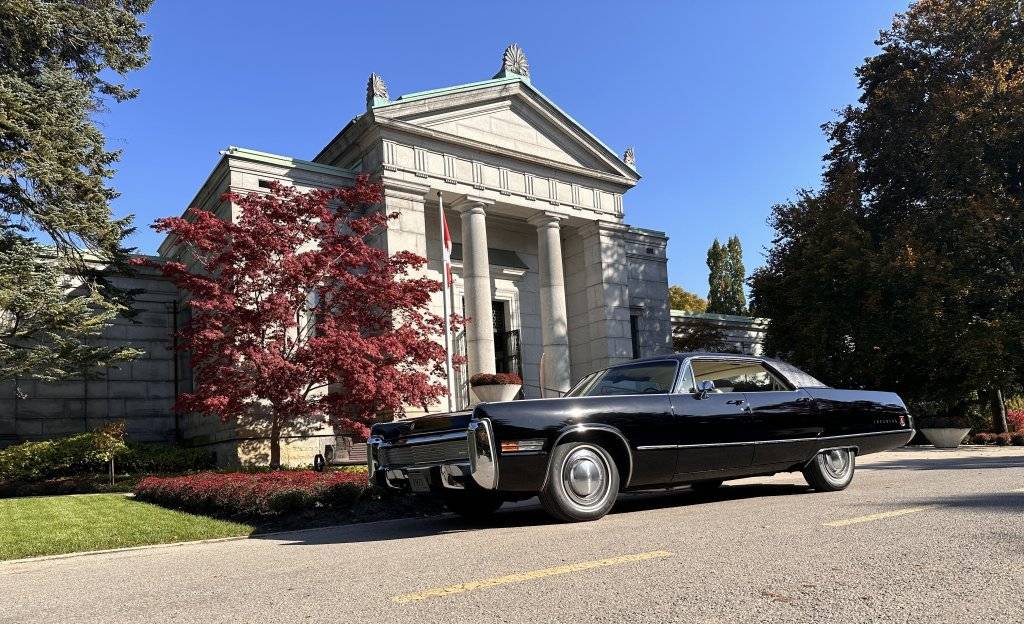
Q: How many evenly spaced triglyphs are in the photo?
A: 10